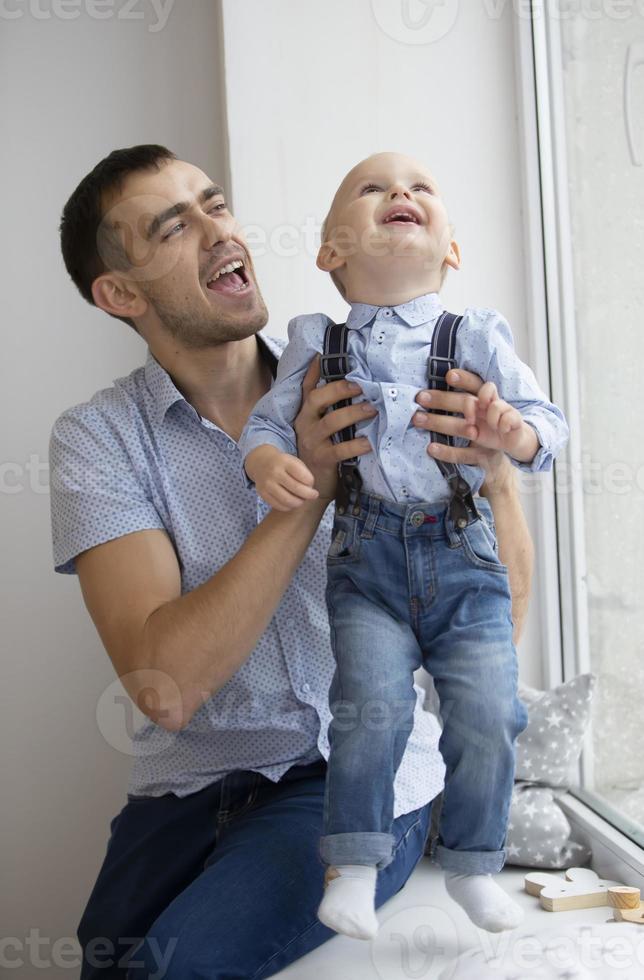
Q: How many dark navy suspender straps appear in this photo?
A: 2